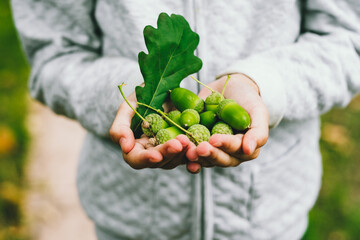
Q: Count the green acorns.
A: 10